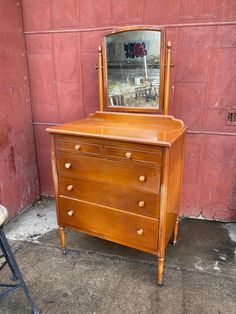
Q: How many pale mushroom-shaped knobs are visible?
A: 8